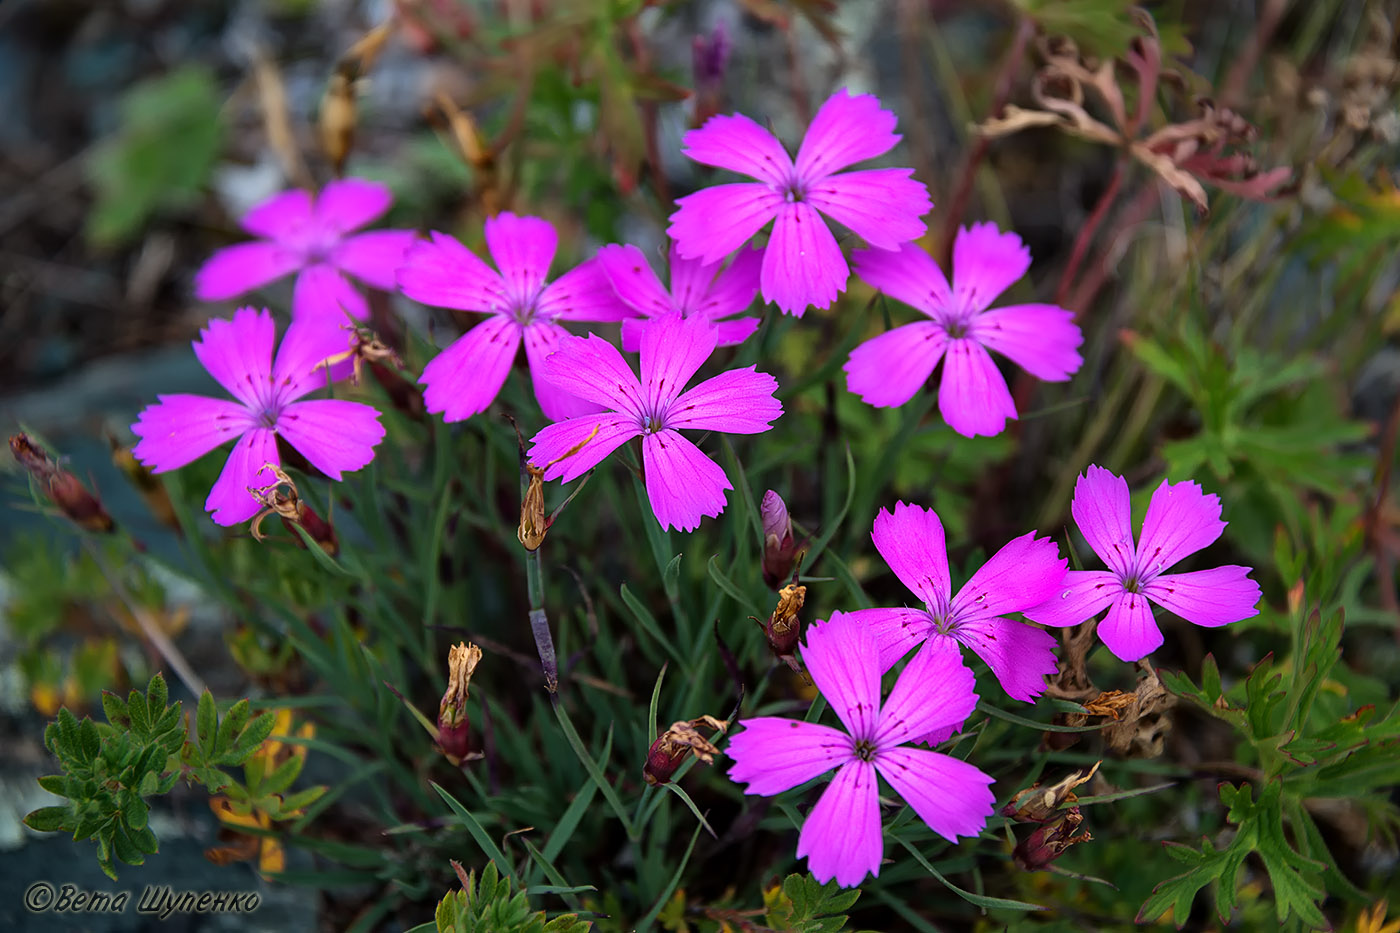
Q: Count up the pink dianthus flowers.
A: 10